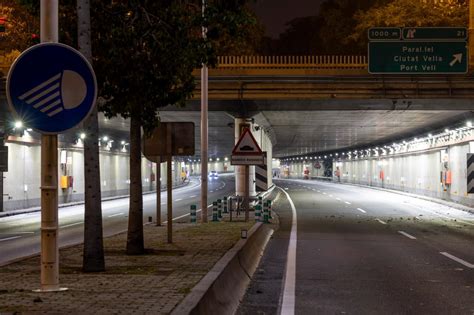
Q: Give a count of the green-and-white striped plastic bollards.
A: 8